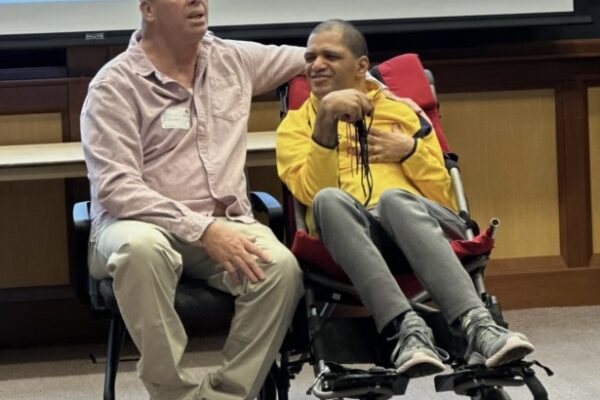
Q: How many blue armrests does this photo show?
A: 2